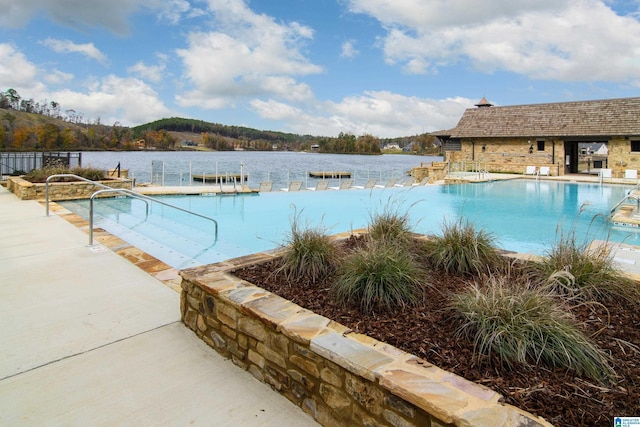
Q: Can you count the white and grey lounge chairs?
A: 12